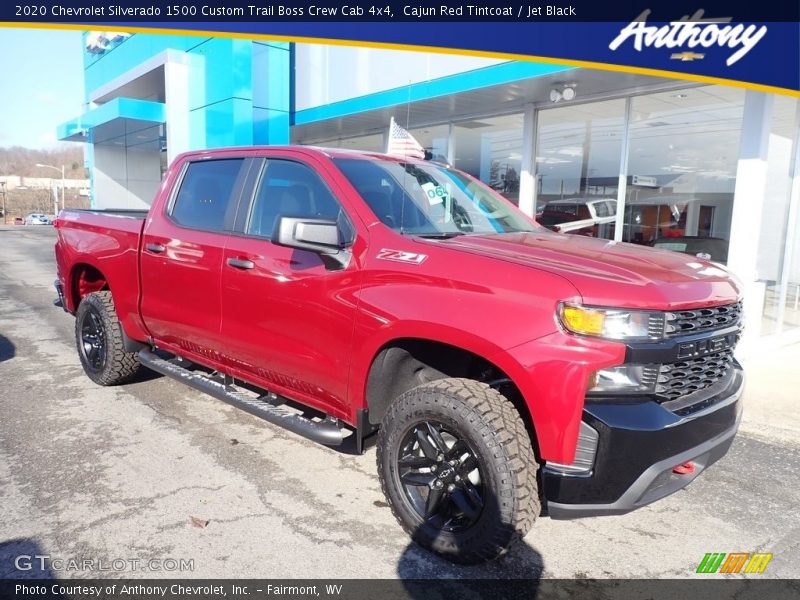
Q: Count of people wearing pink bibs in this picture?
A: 0